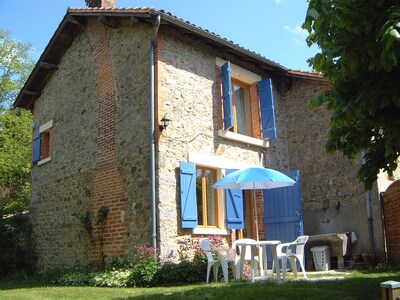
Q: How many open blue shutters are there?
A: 5